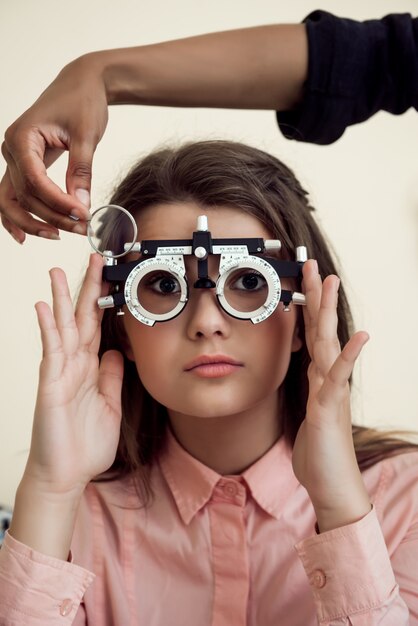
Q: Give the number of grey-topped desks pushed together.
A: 0